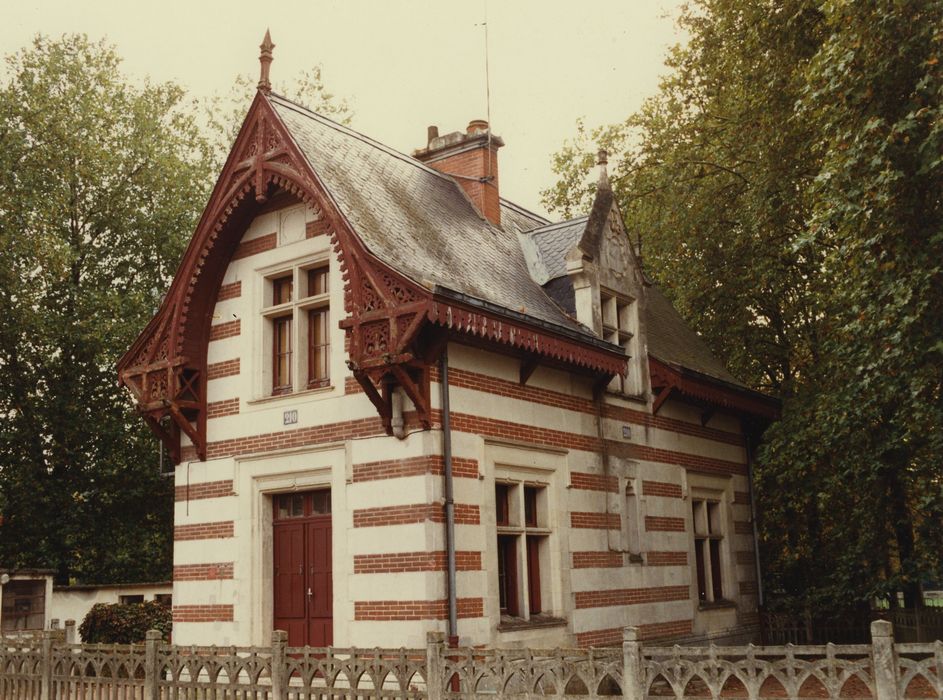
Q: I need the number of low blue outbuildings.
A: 0